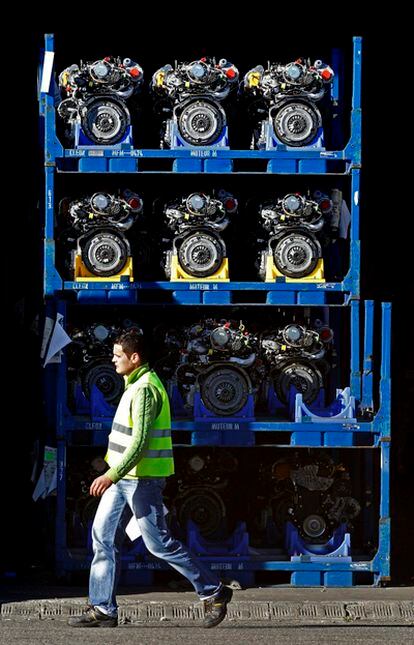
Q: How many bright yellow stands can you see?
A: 3